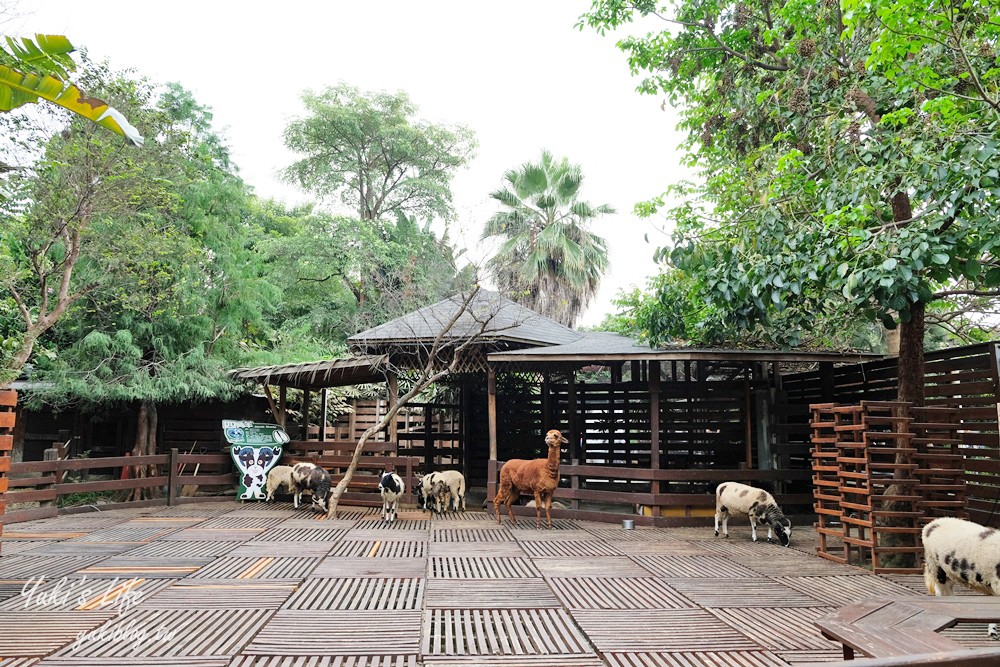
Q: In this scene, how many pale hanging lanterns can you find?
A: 0